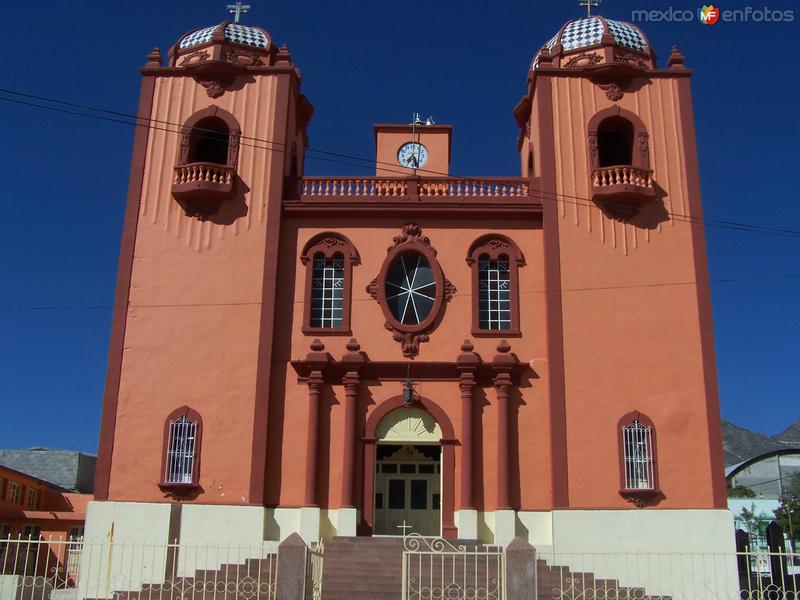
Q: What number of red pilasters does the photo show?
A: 4